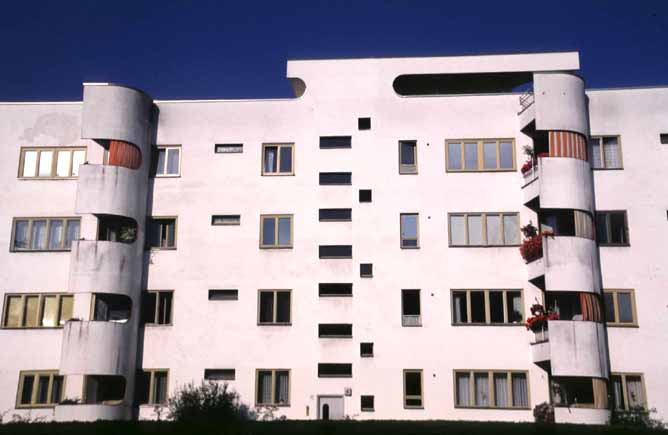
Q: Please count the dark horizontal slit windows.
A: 11